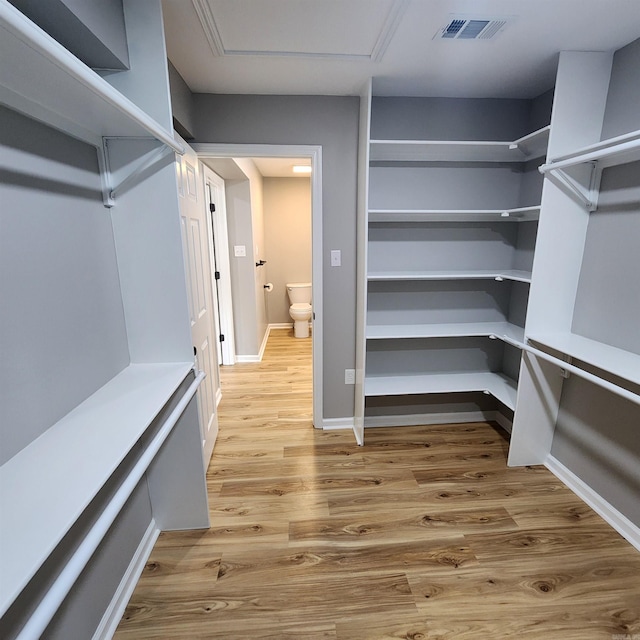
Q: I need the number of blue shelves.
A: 0